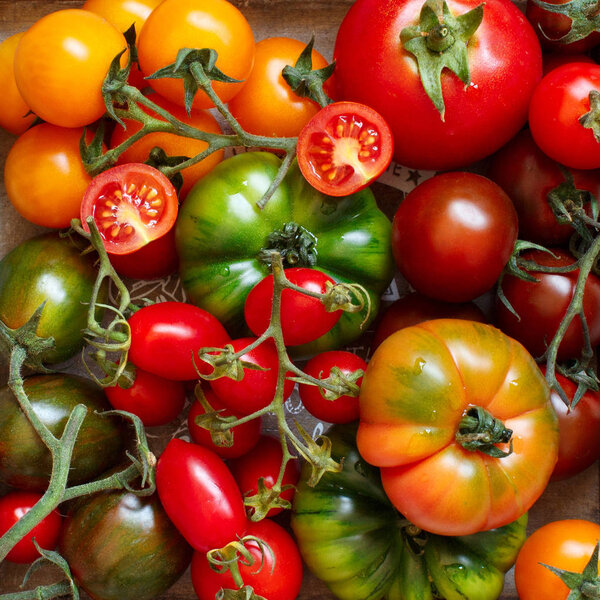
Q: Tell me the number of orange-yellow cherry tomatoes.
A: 8